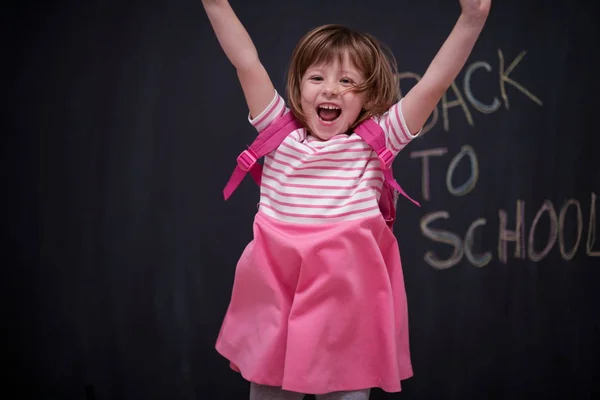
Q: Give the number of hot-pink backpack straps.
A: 2